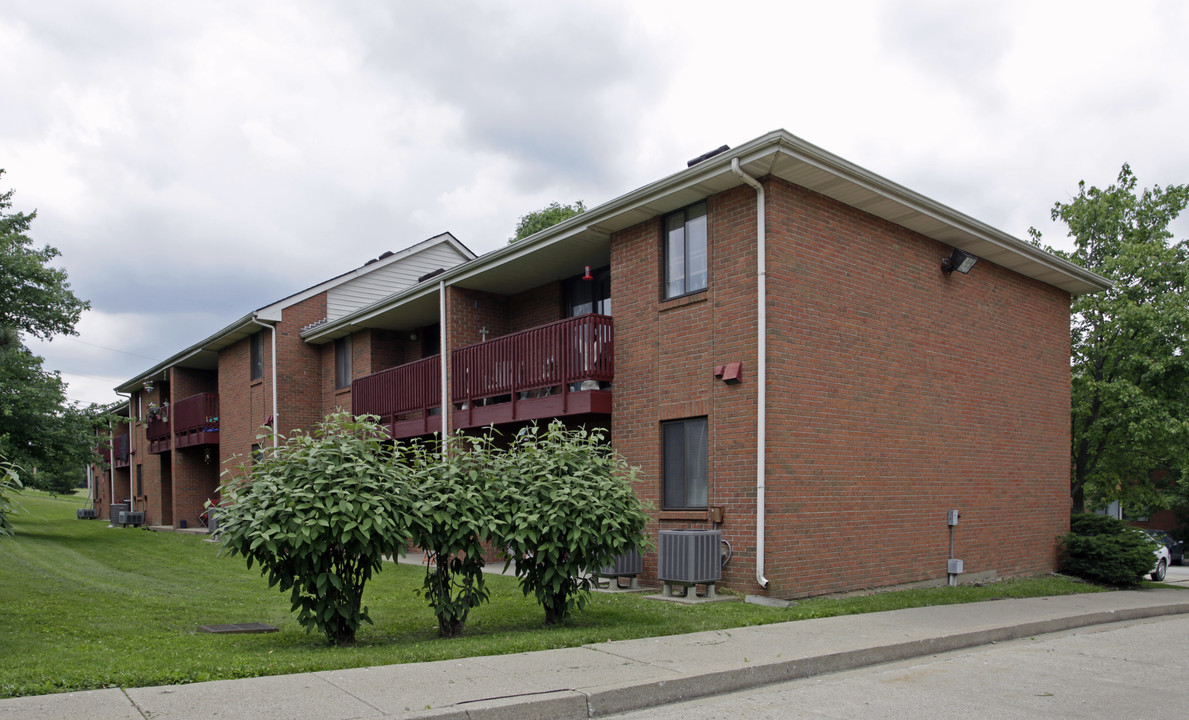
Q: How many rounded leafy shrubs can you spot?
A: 3